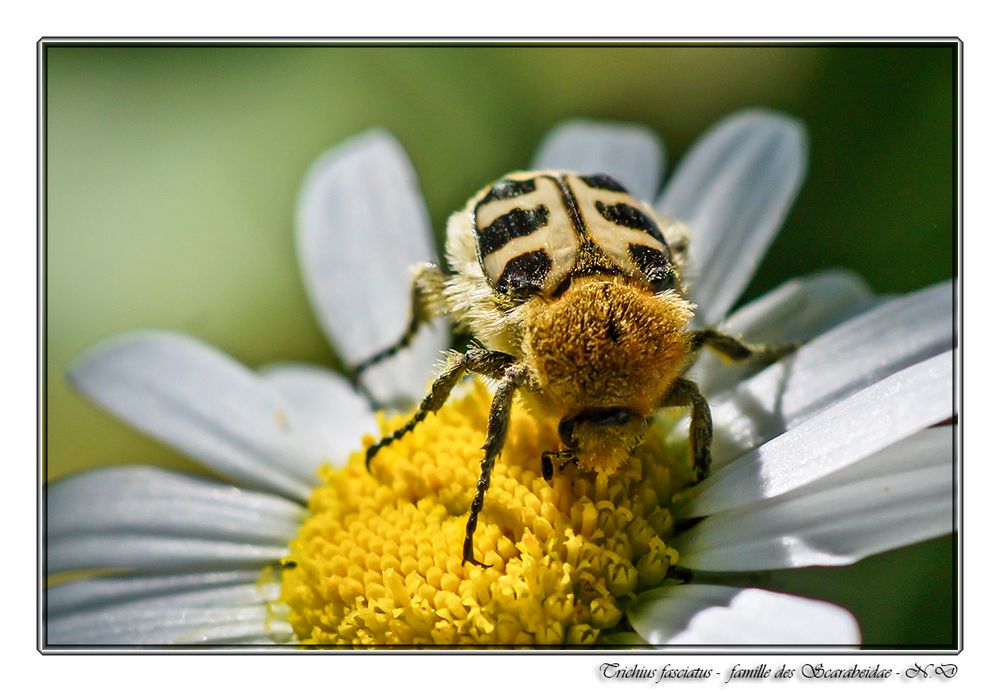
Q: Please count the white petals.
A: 12